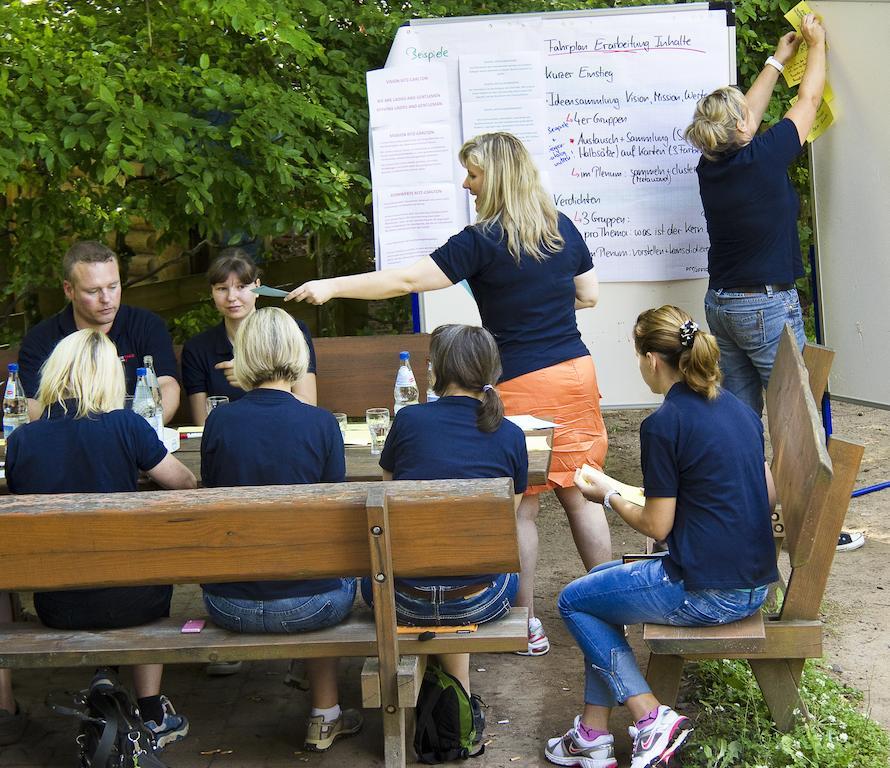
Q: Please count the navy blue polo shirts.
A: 8